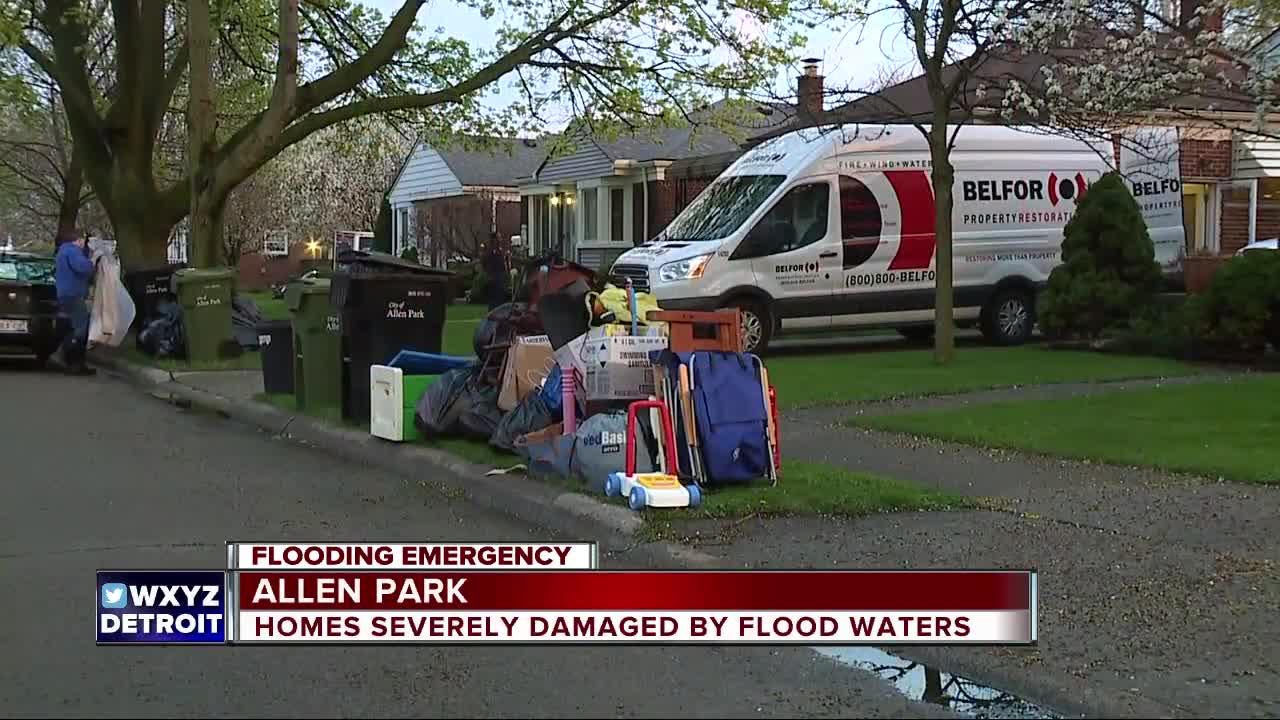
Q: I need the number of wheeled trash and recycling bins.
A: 4